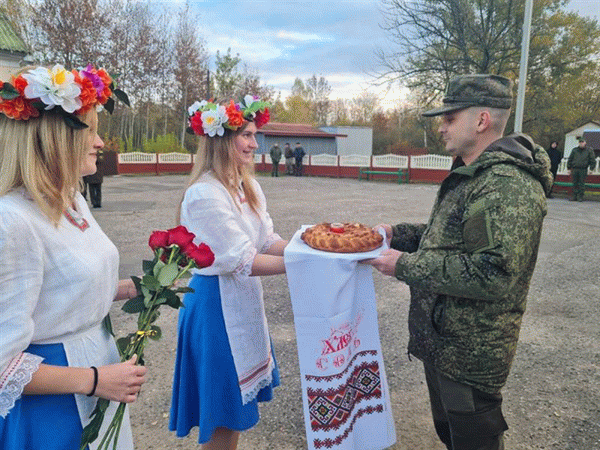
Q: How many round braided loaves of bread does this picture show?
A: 1